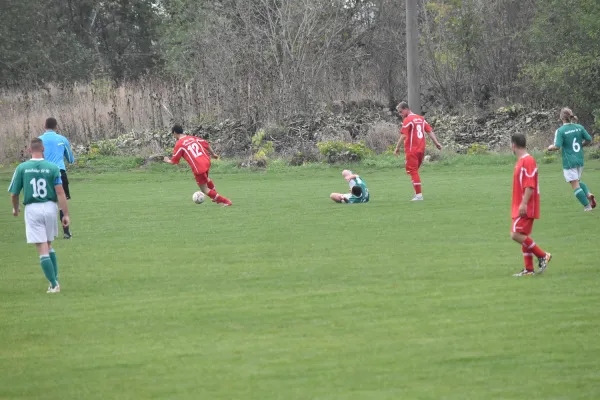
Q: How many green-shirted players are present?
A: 3